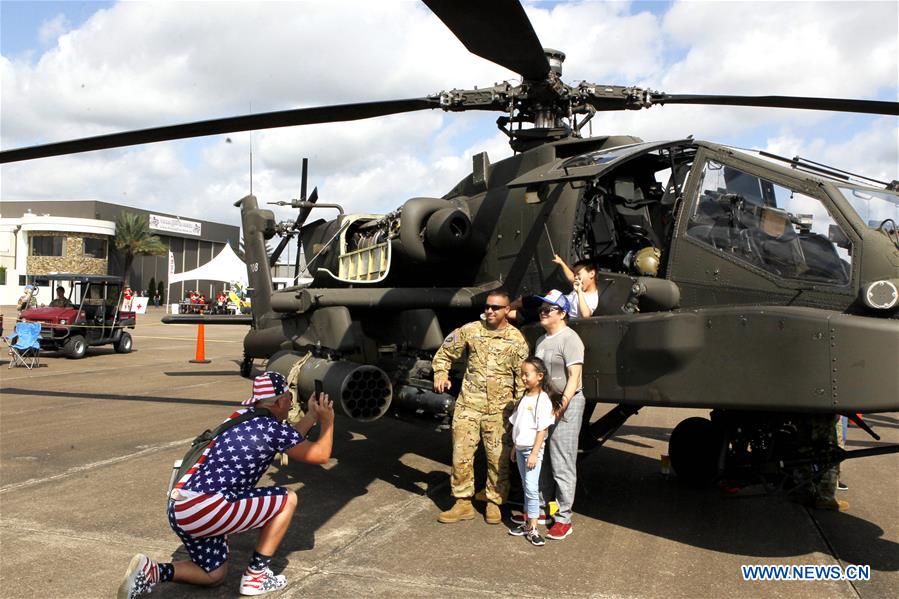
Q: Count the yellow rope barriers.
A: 1